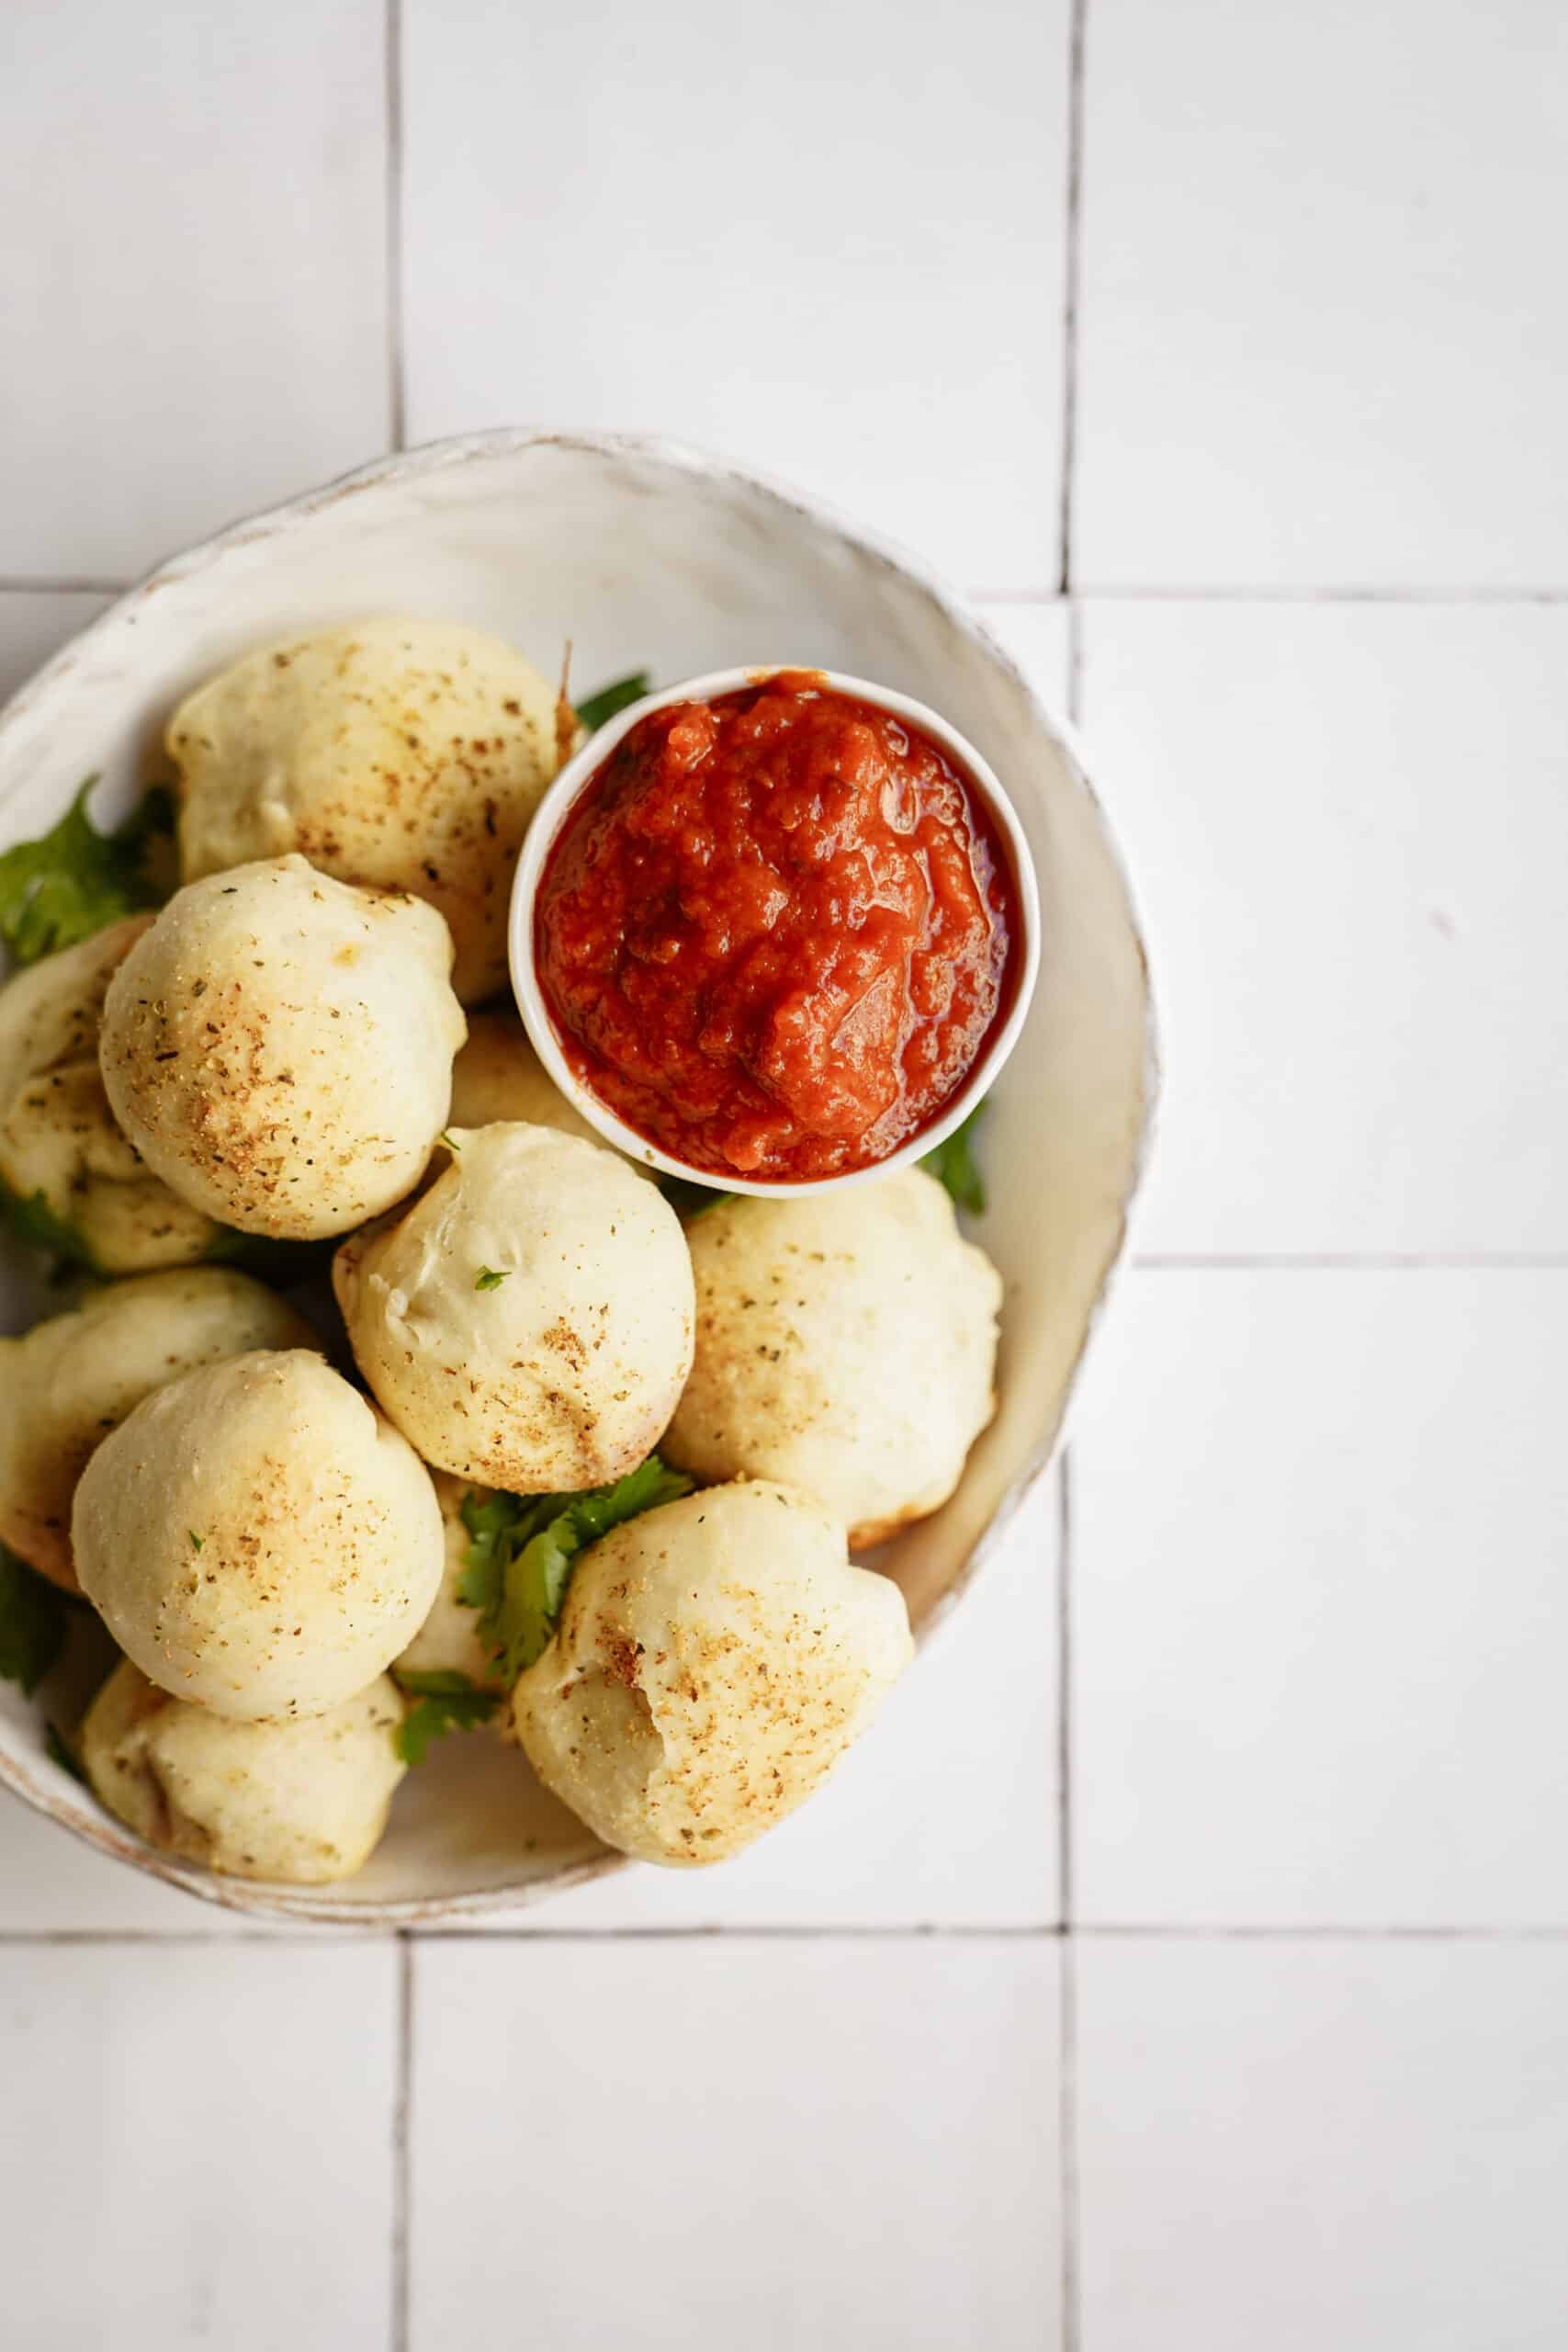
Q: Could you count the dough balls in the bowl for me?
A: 11